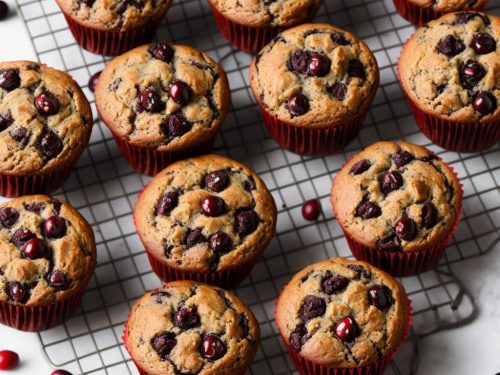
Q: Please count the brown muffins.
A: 12